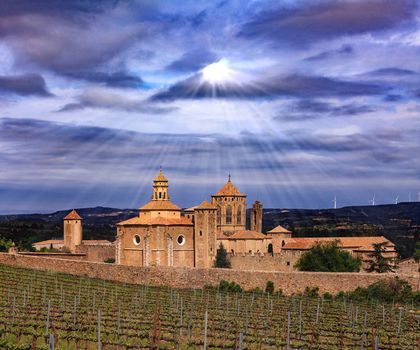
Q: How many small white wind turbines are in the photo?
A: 3